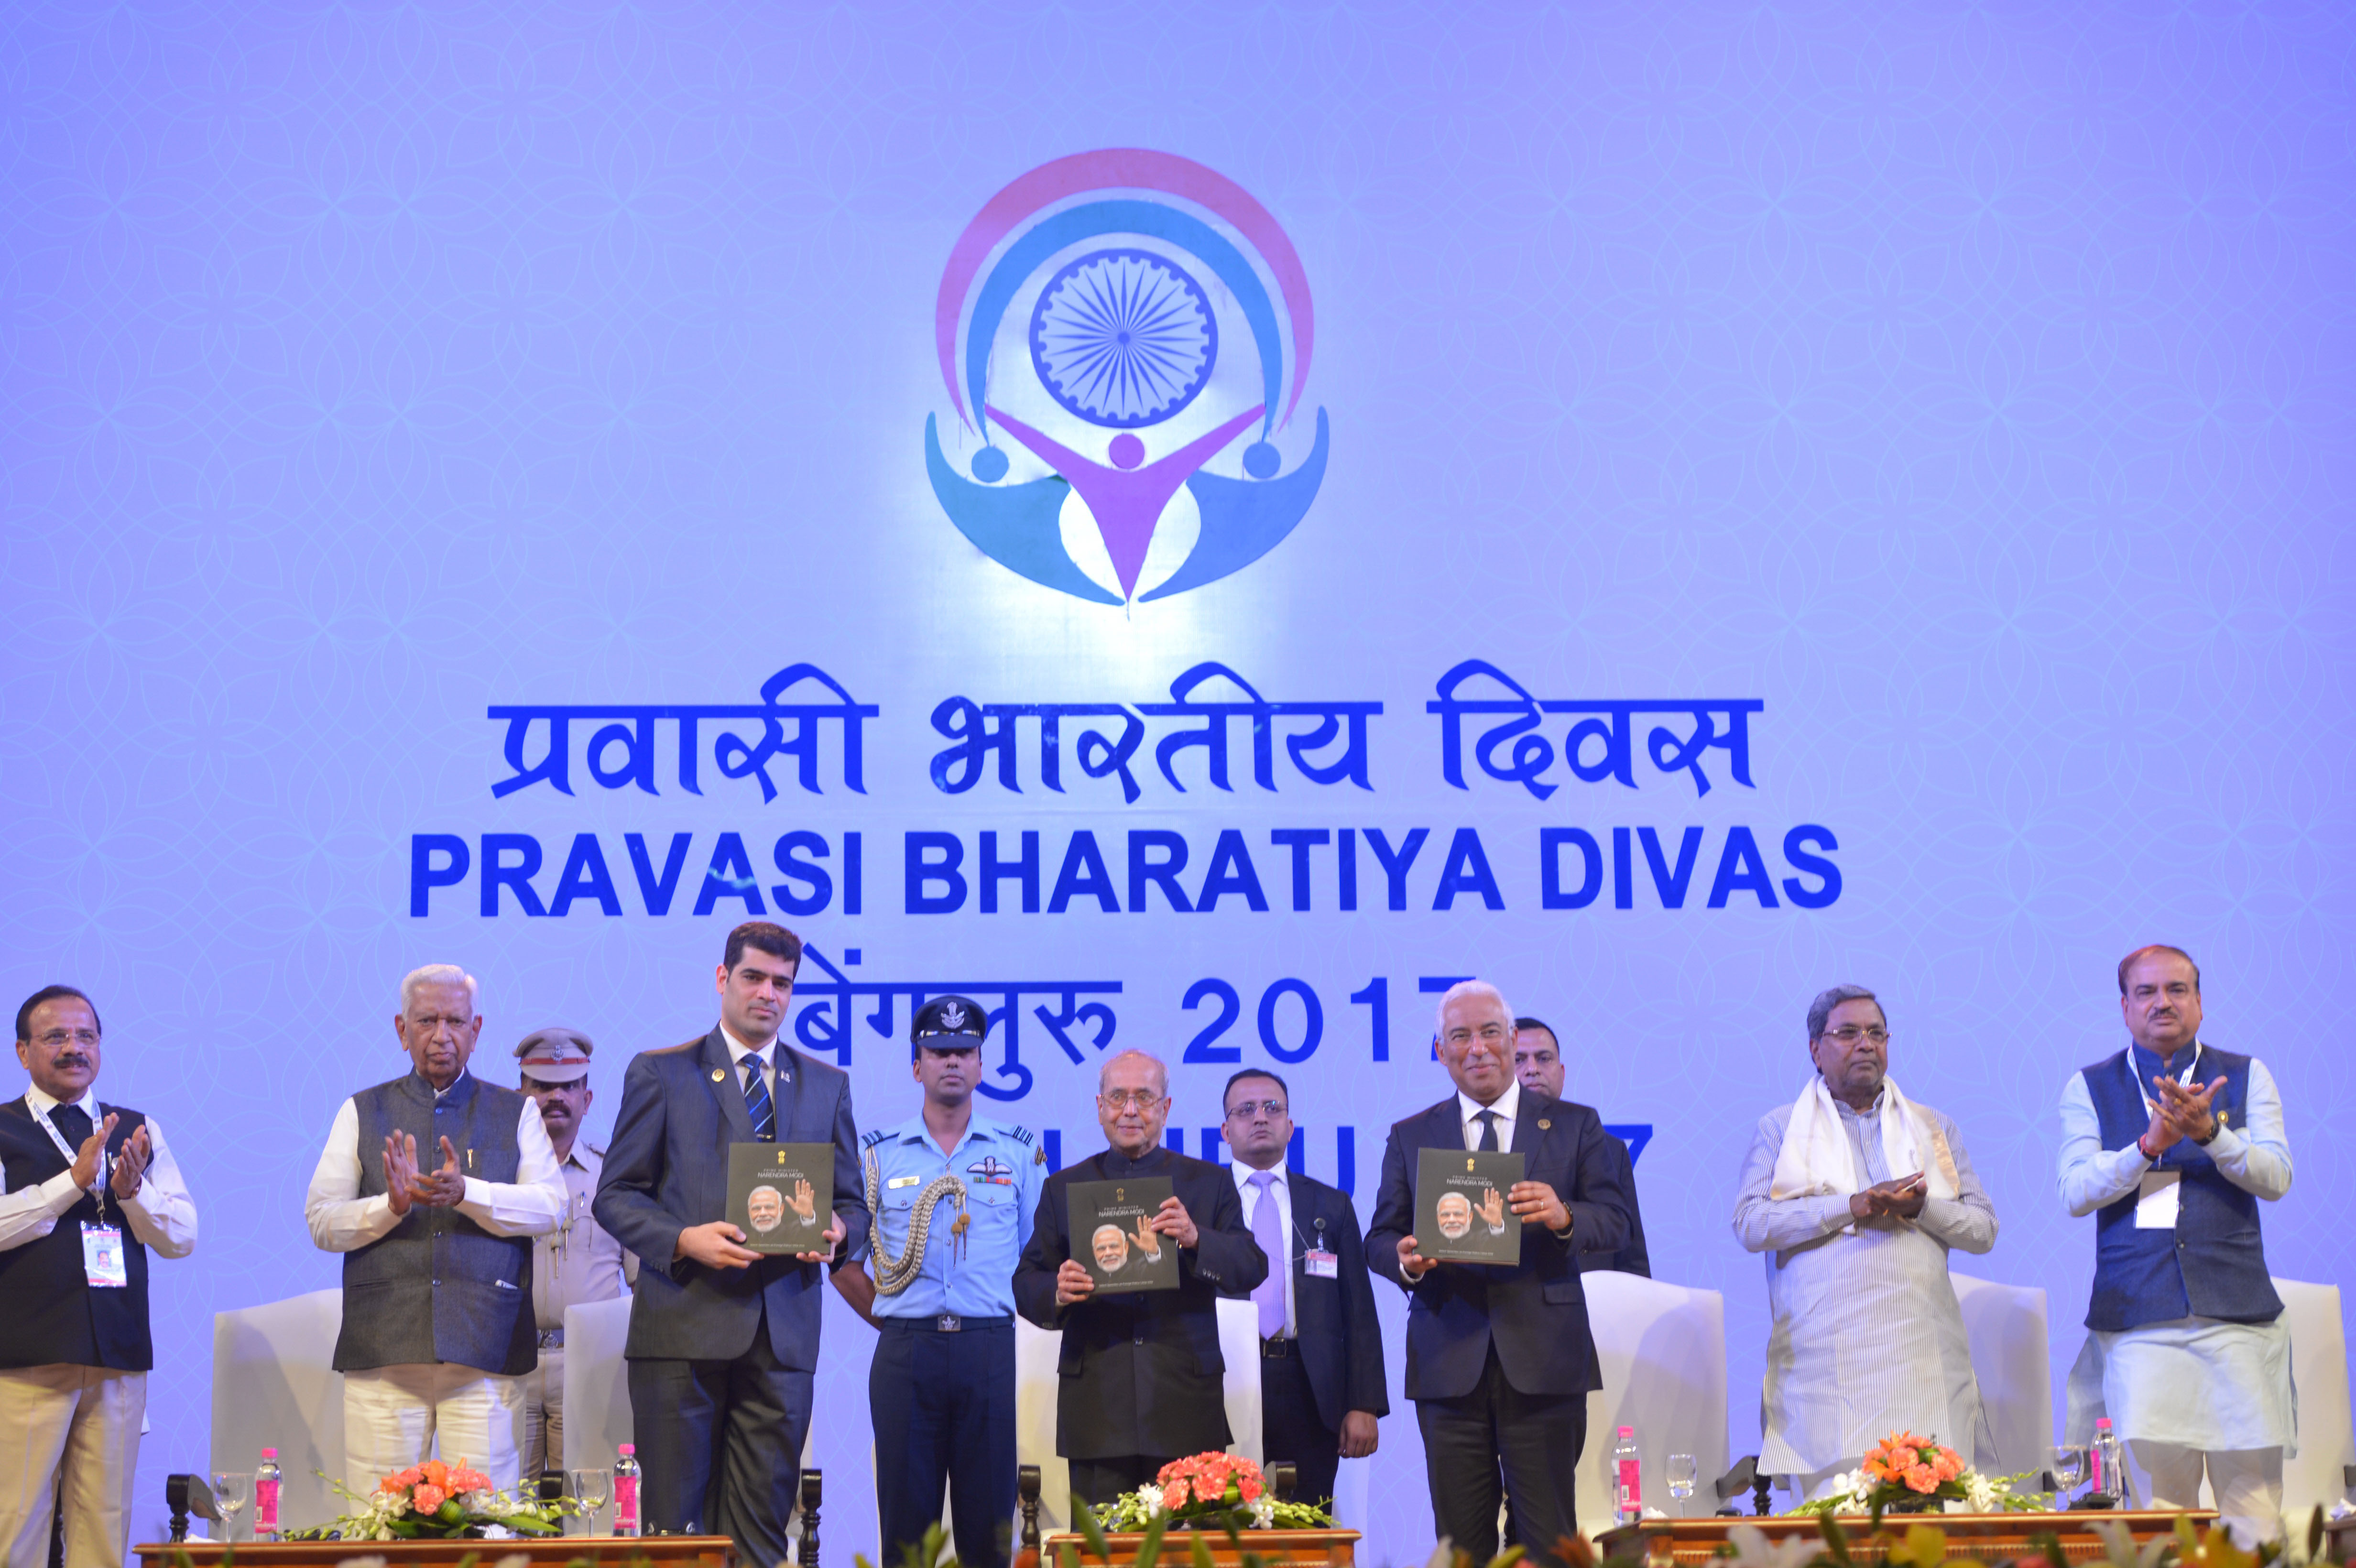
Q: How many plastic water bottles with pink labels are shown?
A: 4